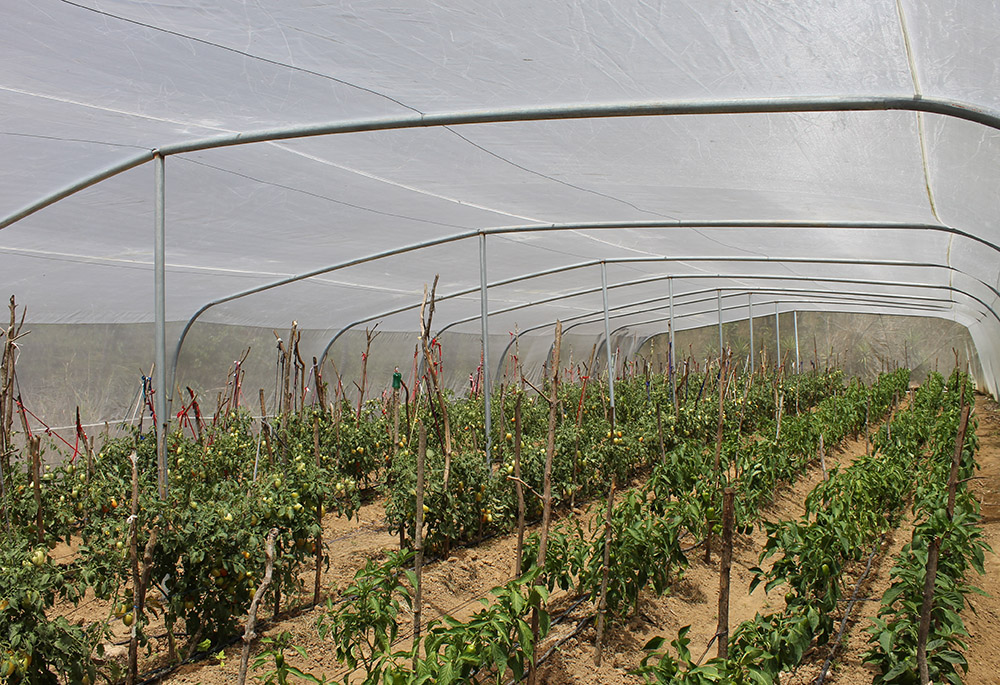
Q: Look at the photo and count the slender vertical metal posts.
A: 8